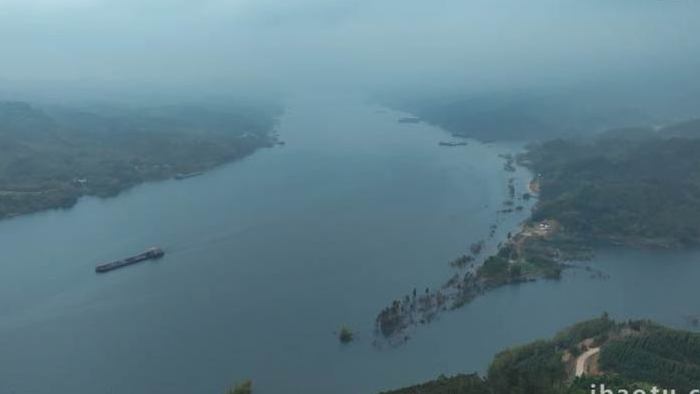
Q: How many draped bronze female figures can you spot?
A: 0